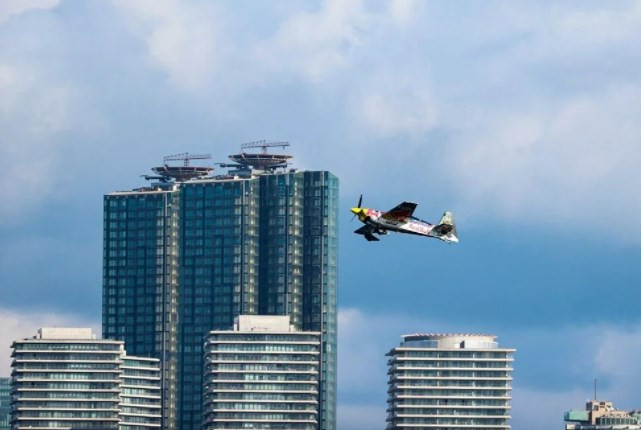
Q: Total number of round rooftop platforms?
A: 2